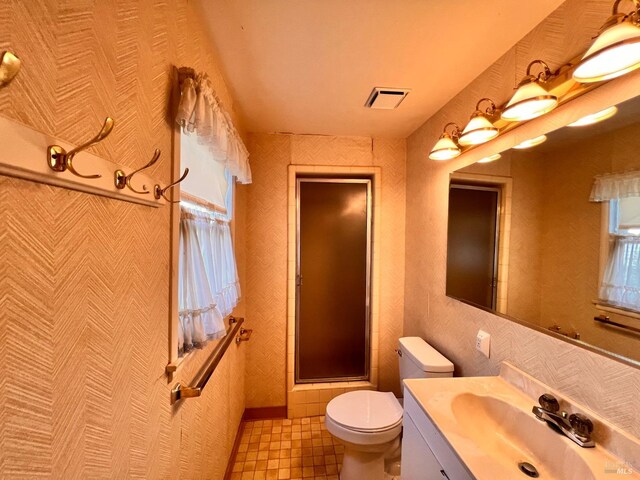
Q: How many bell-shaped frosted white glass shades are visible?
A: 4